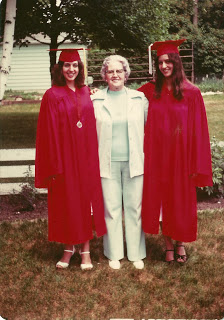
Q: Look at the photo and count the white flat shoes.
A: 2